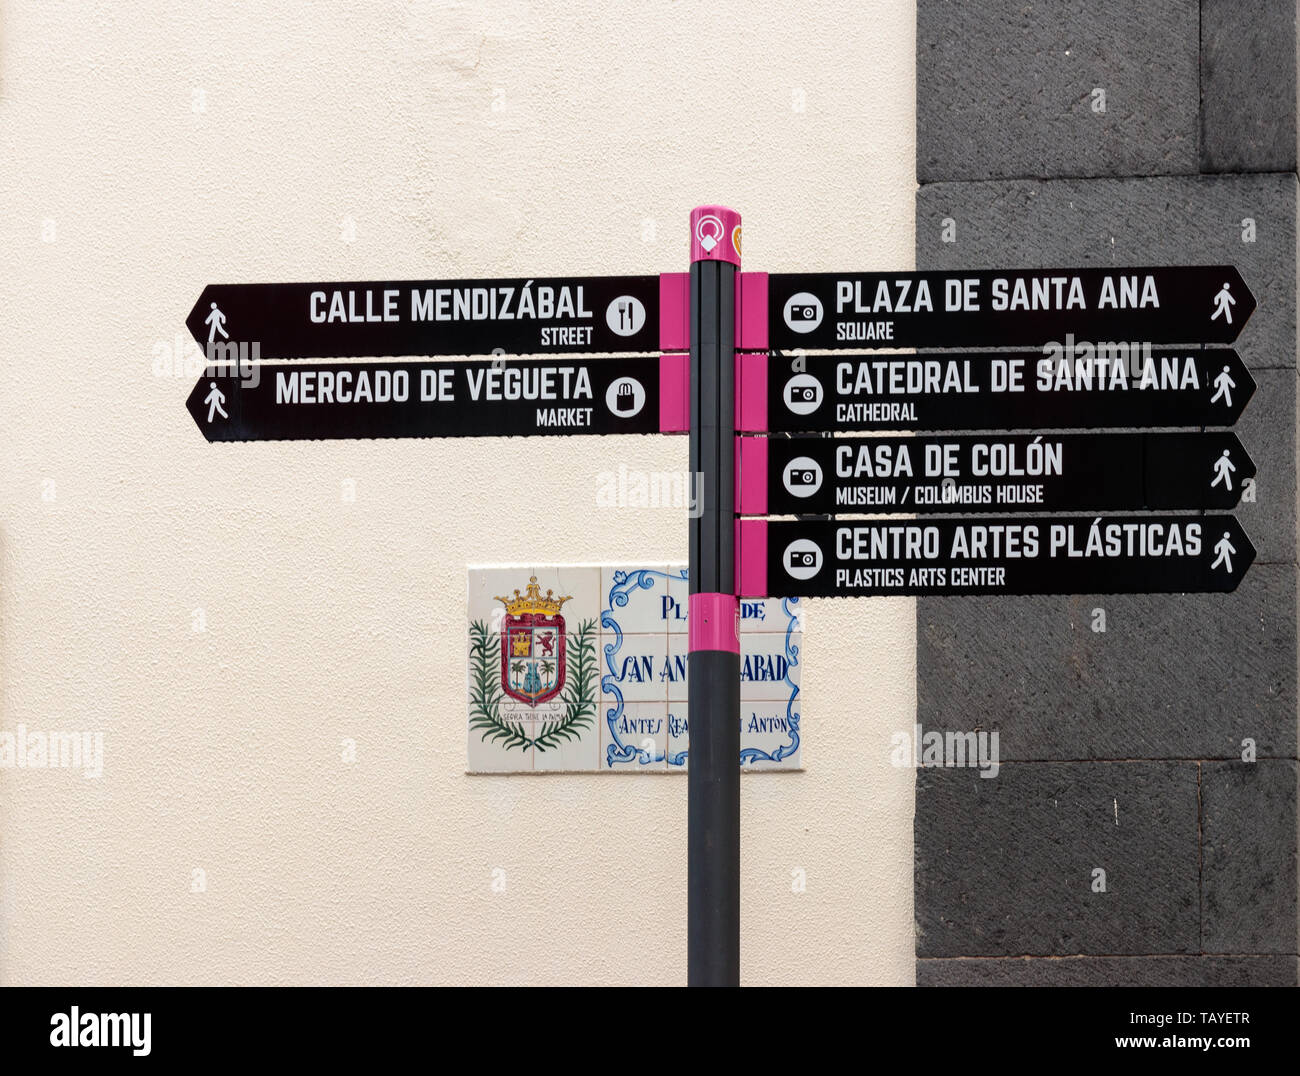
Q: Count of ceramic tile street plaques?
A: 1